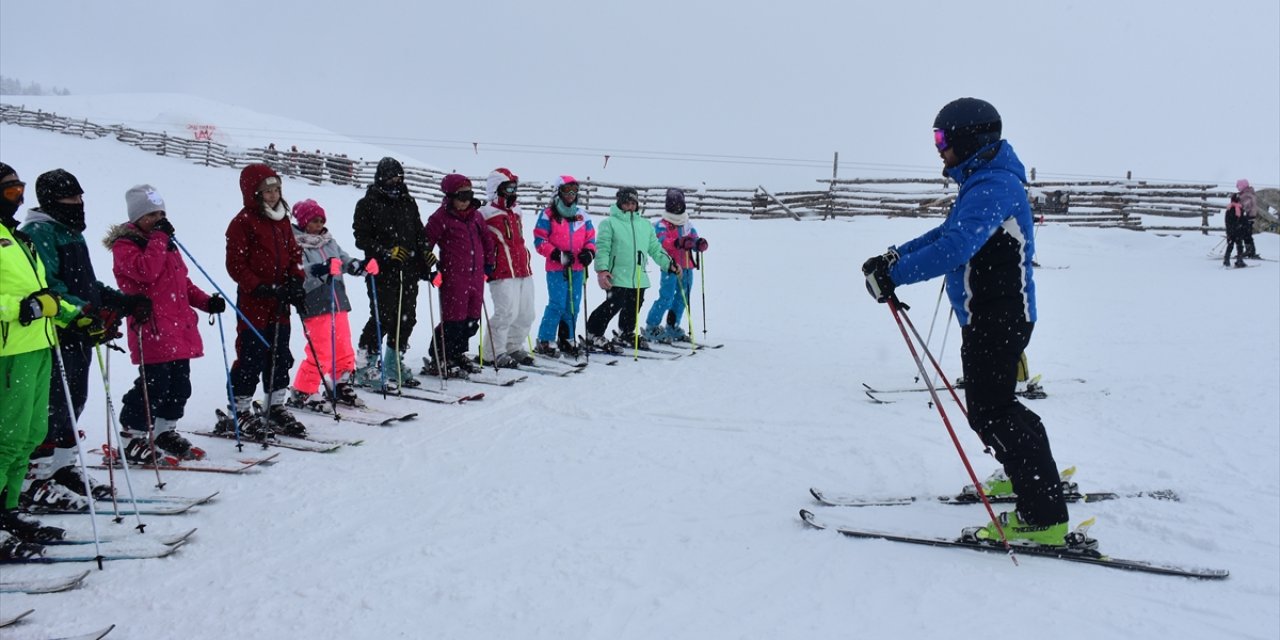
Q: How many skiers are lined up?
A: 11